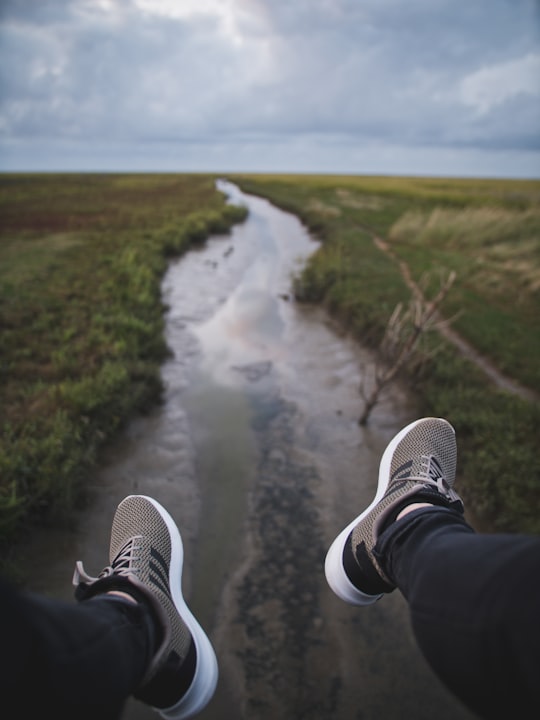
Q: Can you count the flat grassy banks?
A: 2